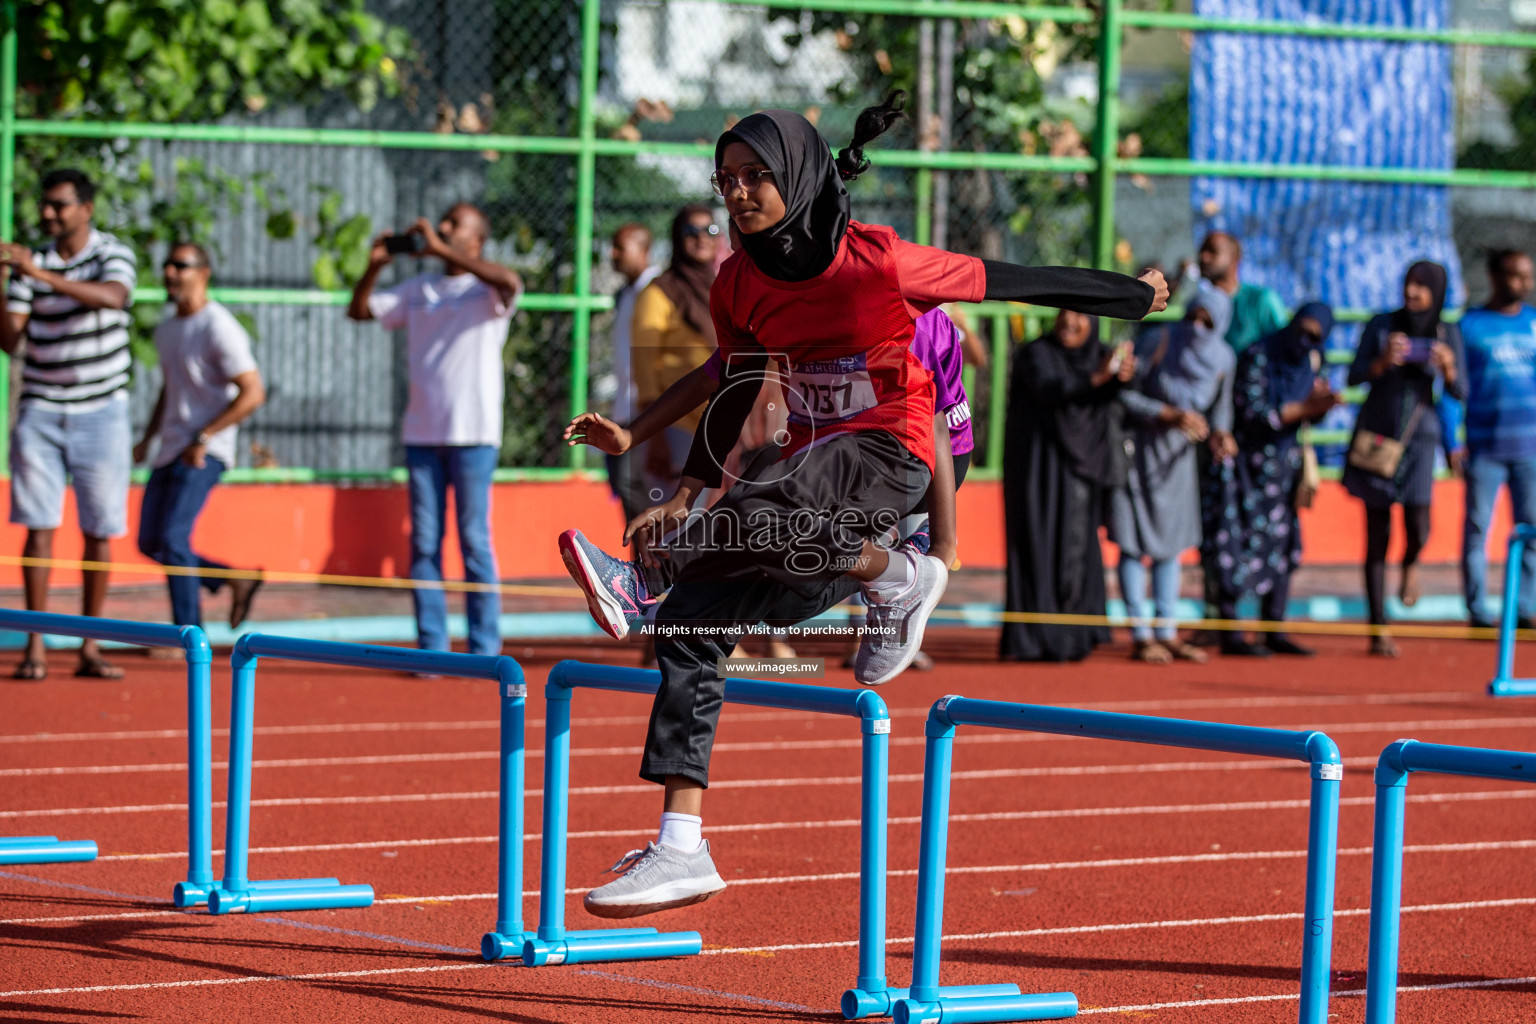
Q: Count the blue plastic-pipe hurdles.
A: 6